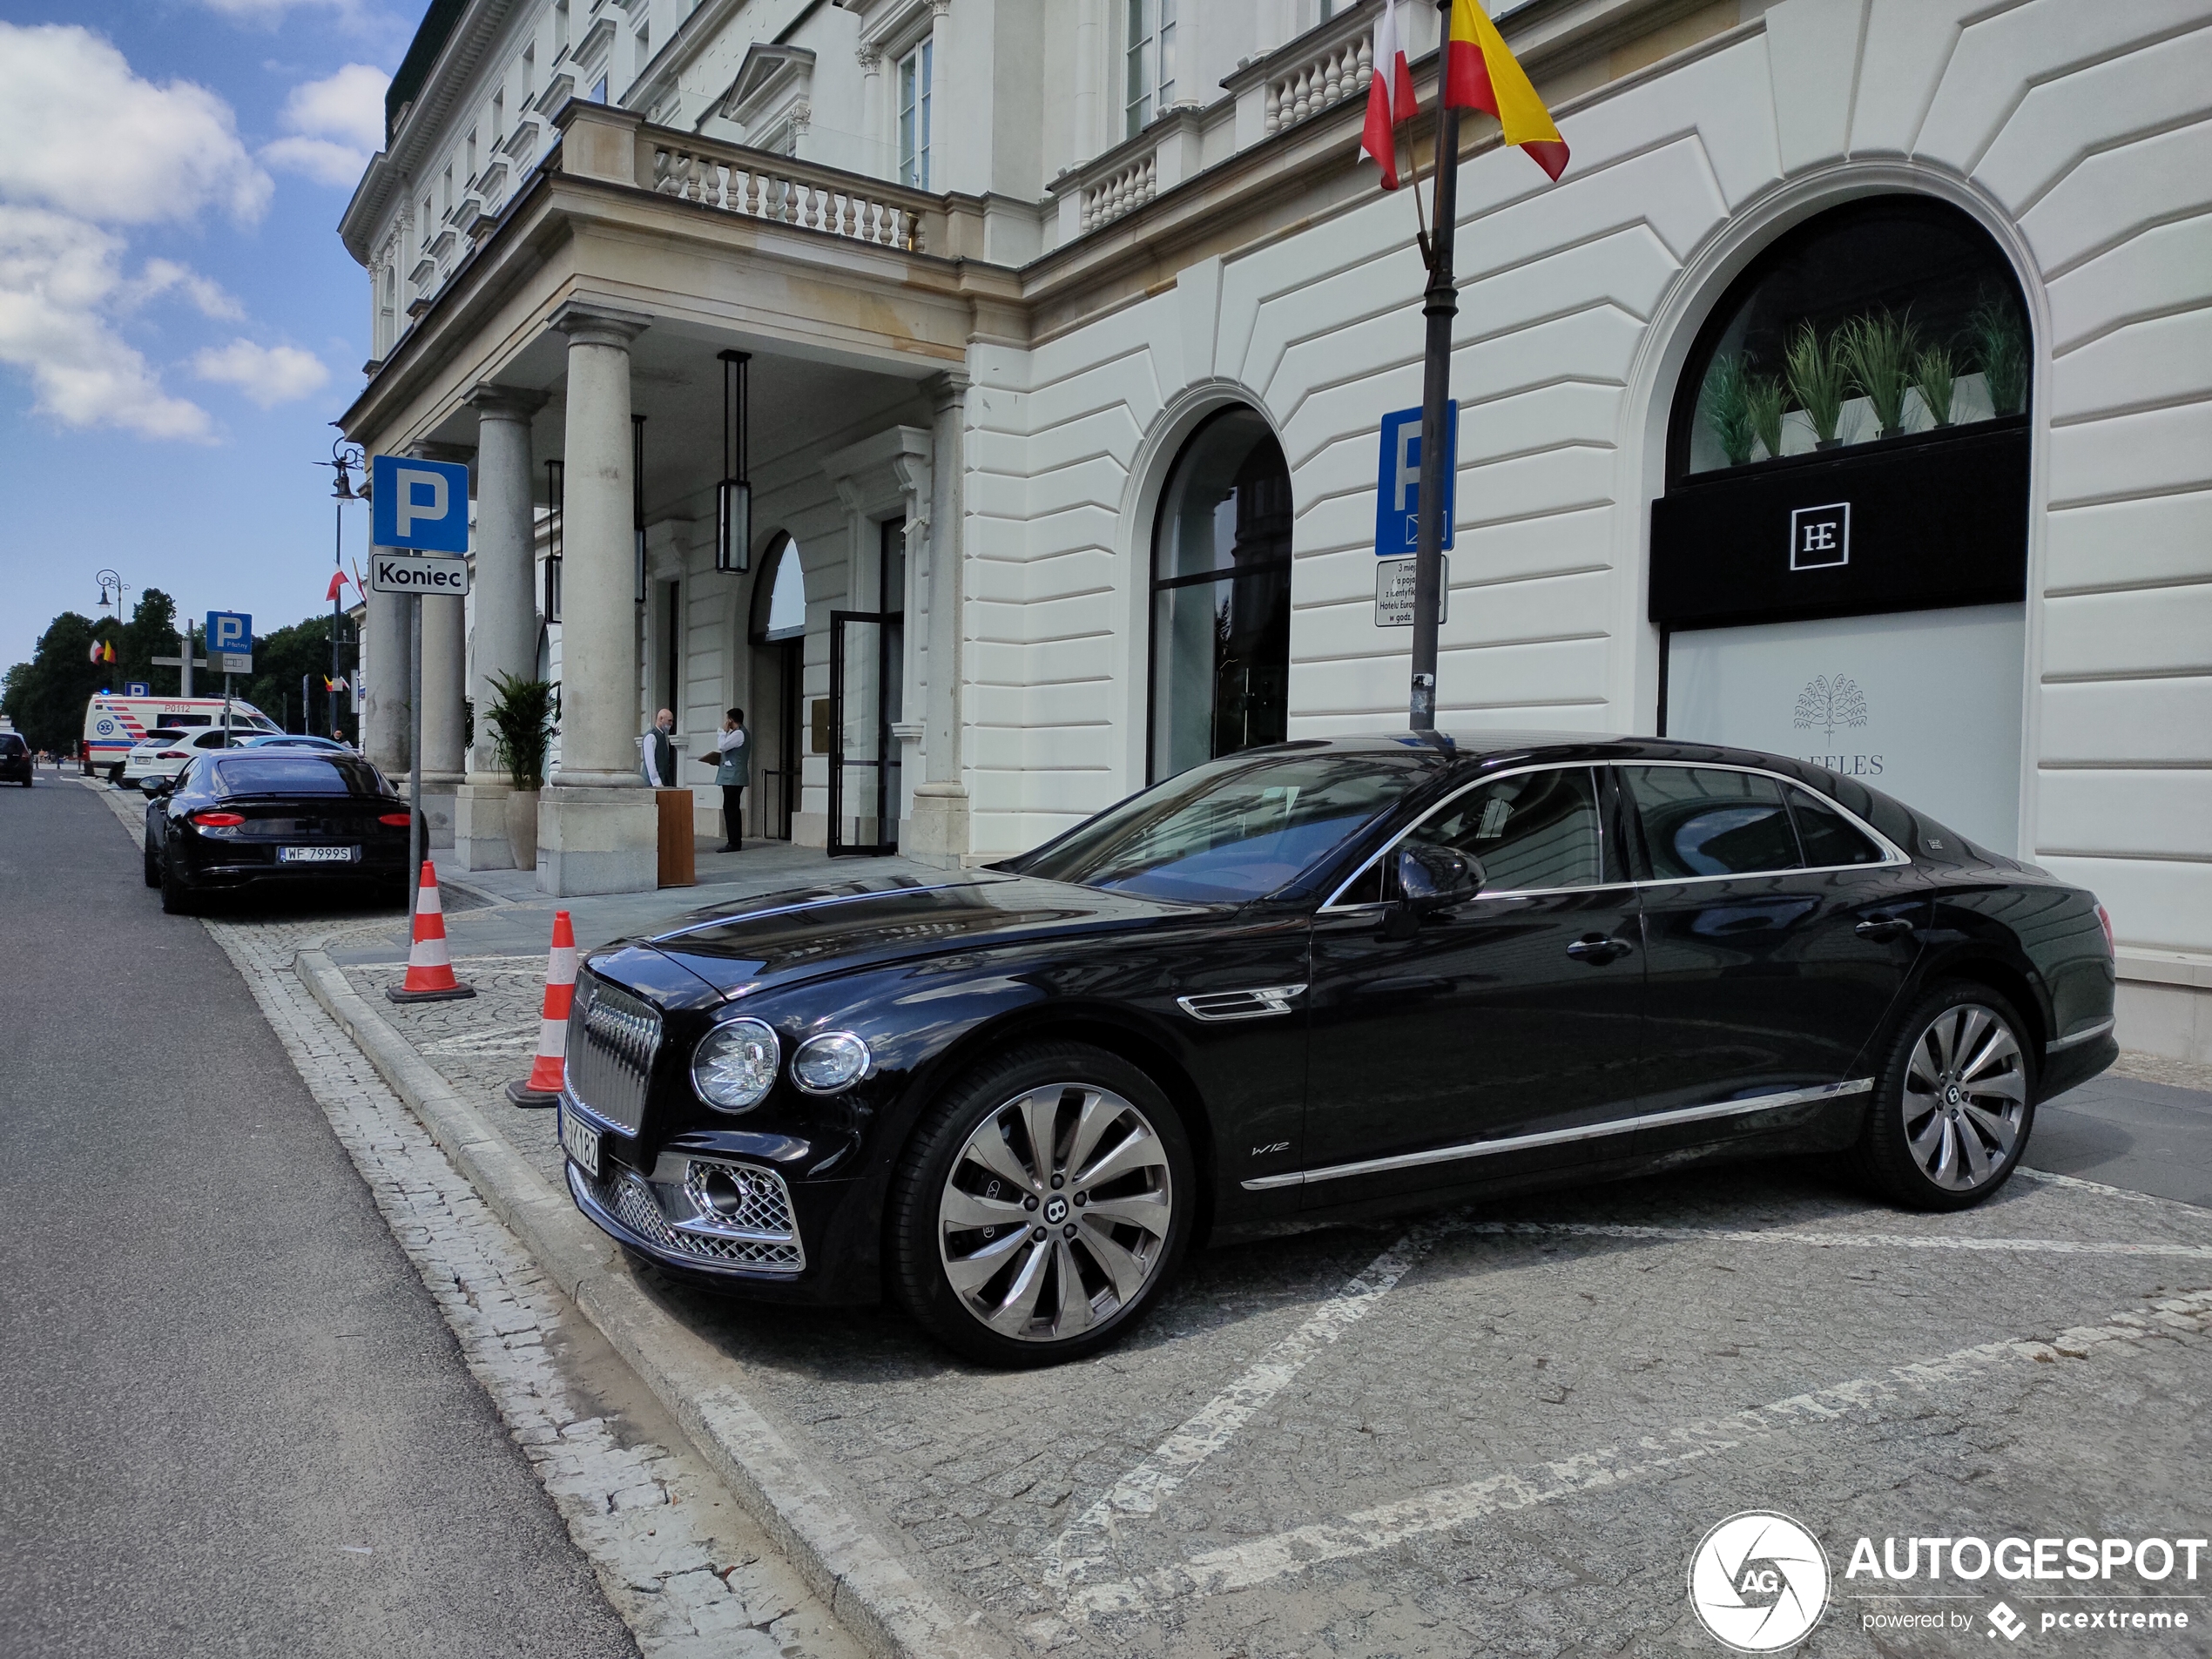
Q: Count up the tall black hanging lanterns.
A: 3